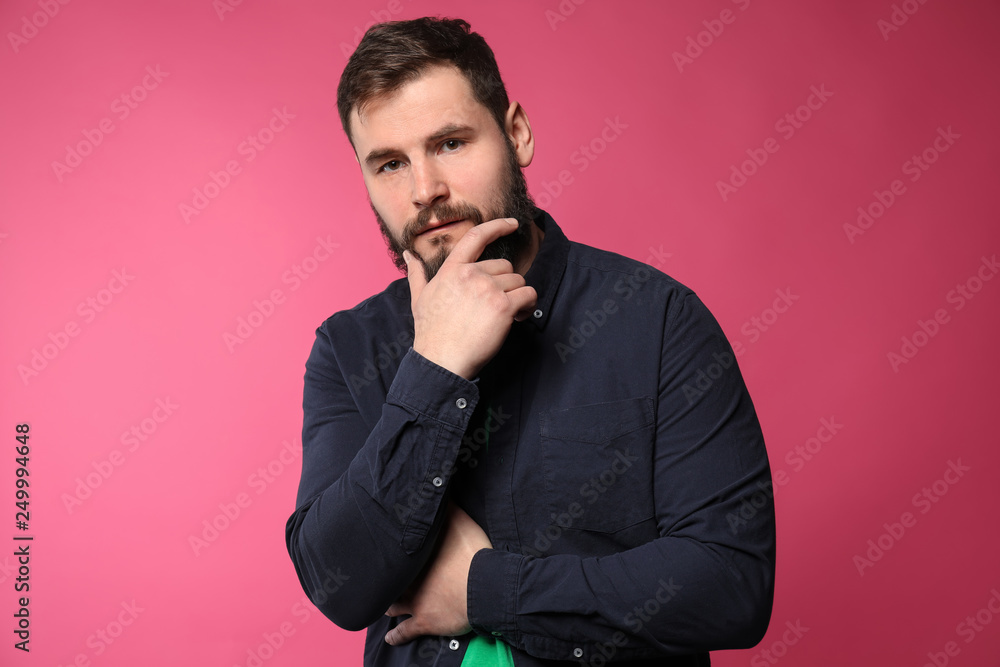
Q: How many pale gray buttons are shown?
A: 5